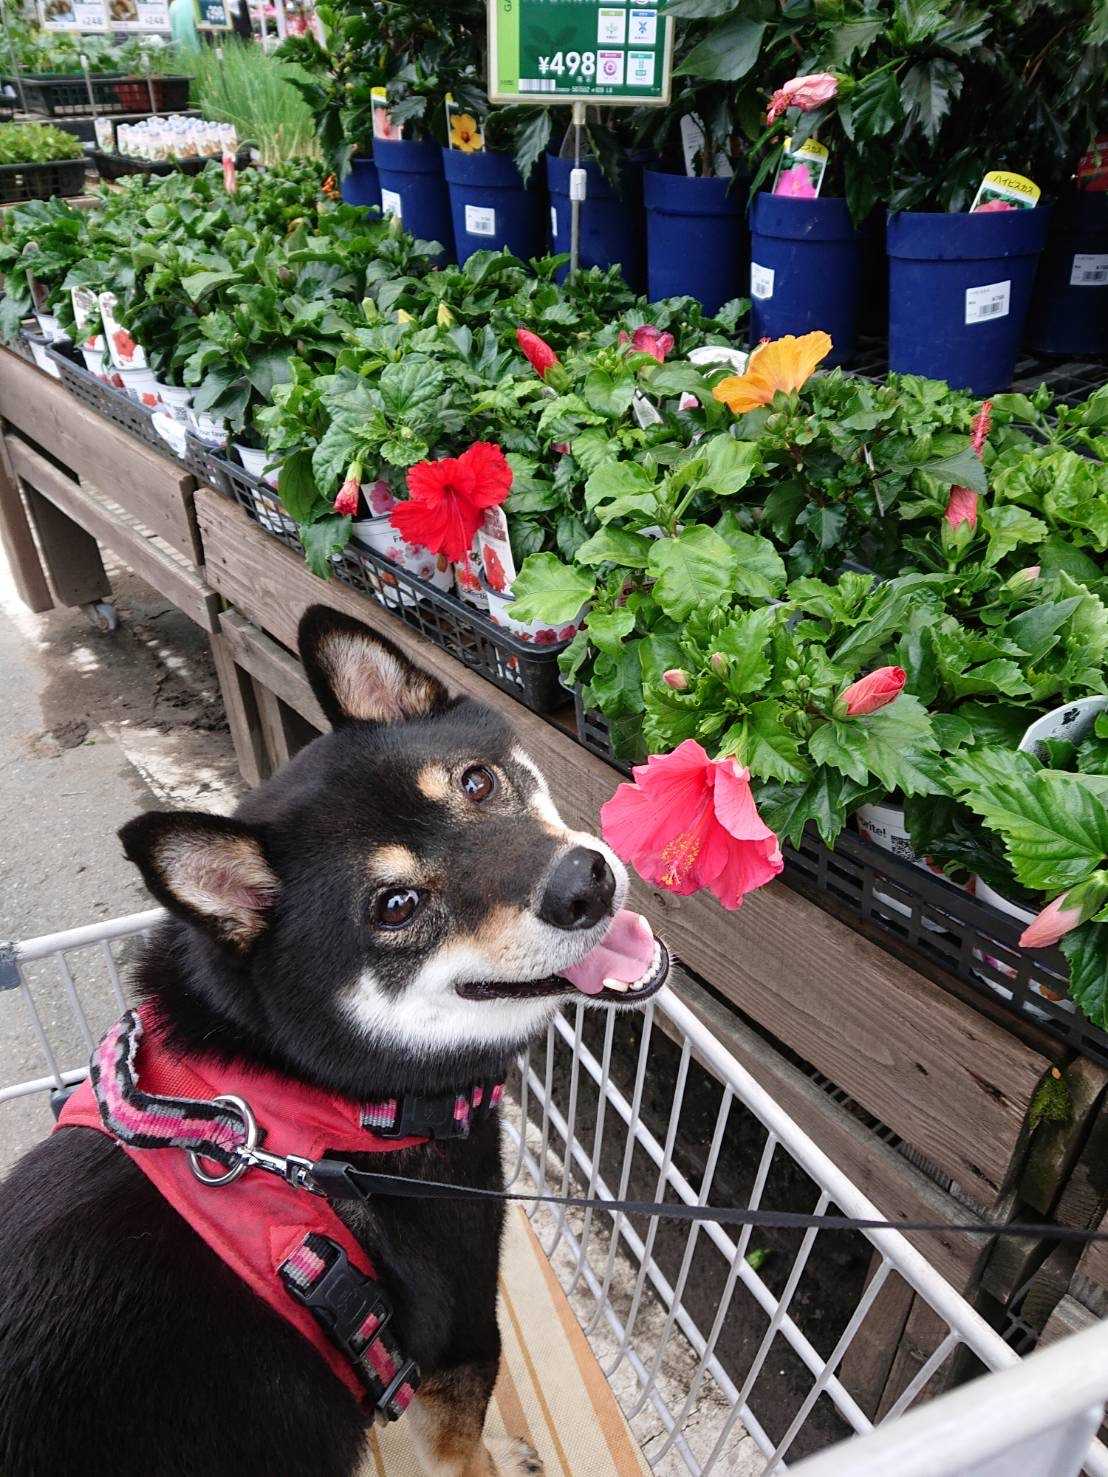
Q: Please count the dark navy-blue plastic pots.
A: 8